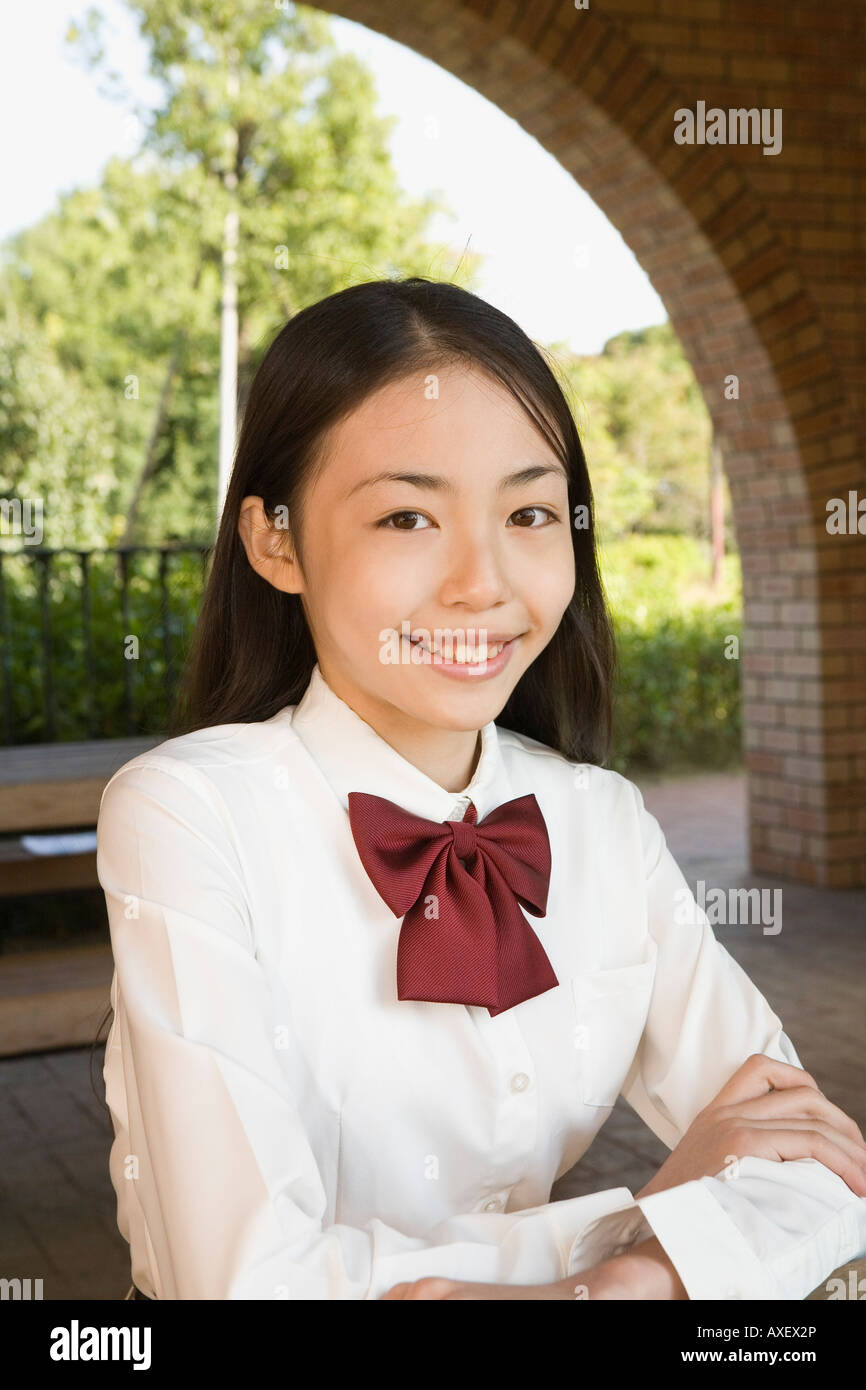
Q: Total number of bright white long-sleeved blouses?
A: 1